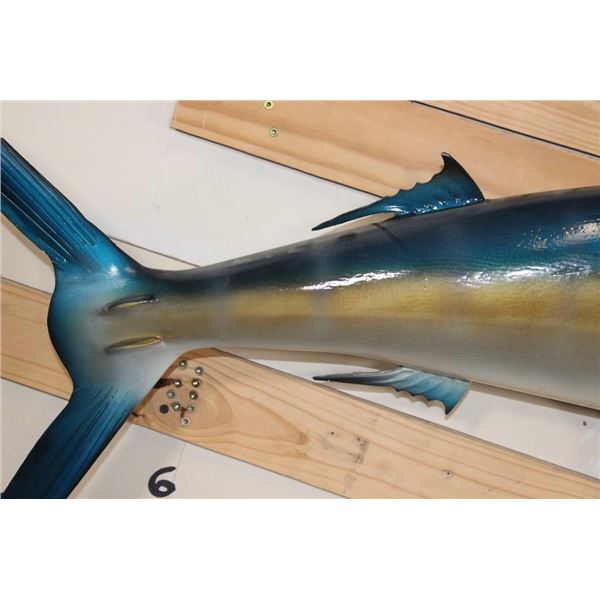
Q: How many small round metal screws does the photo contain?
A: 11